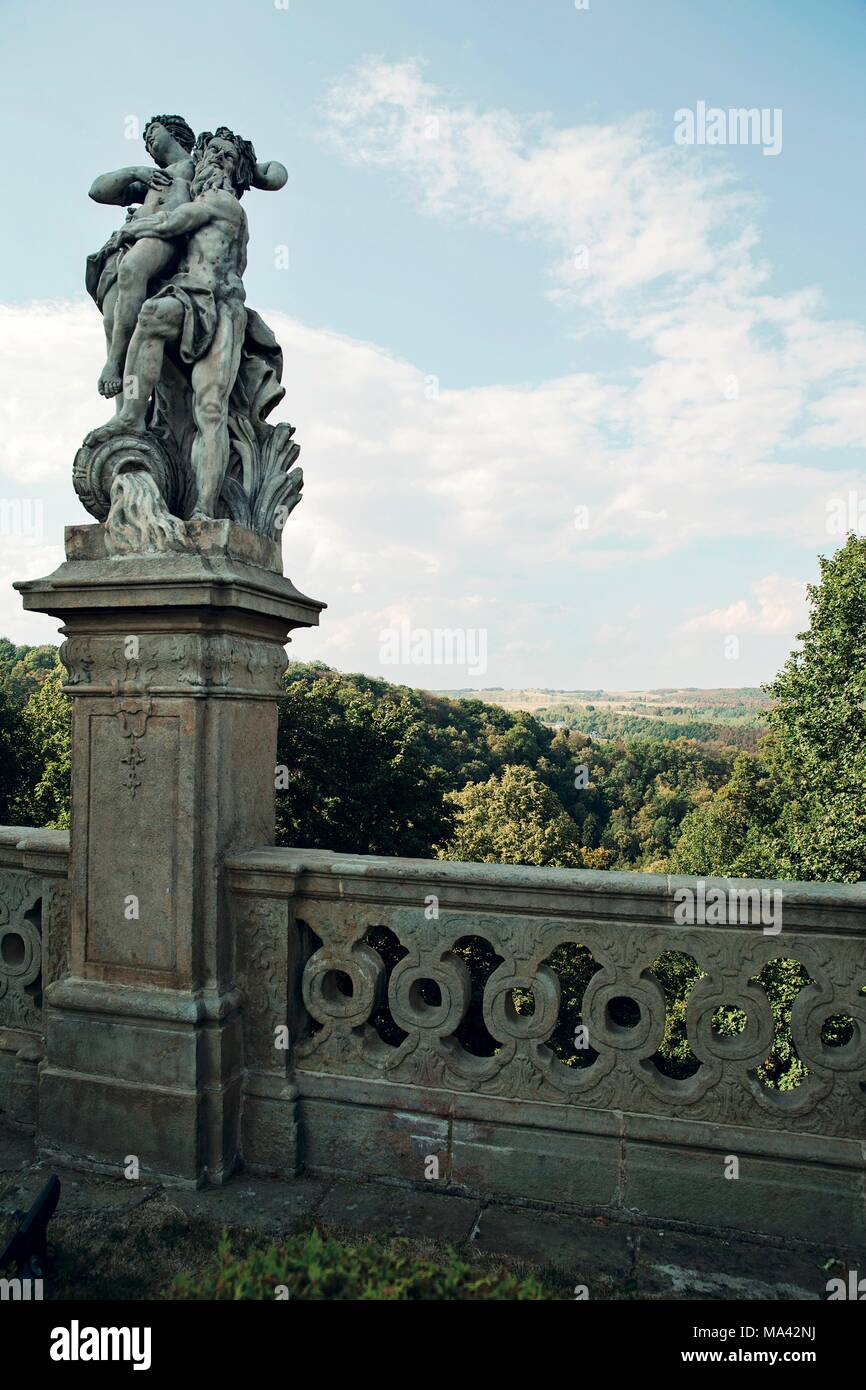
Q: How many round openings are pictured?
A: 7